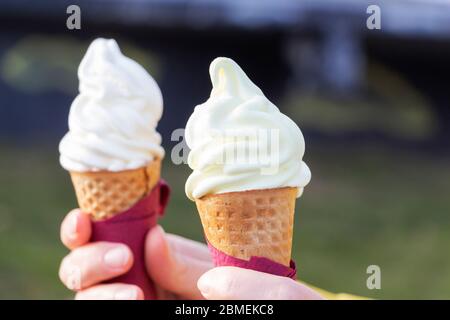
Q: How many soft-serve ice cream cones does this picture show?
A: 2